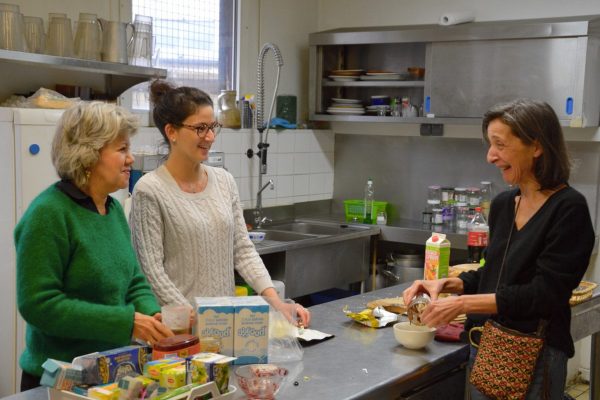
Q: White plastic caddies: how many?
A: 1